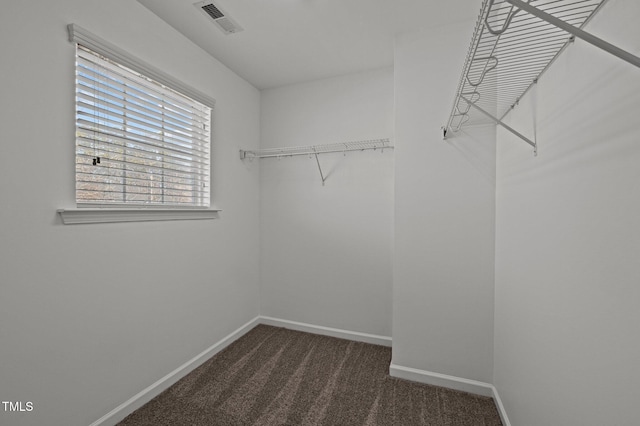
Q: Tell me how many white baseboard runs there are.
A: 4